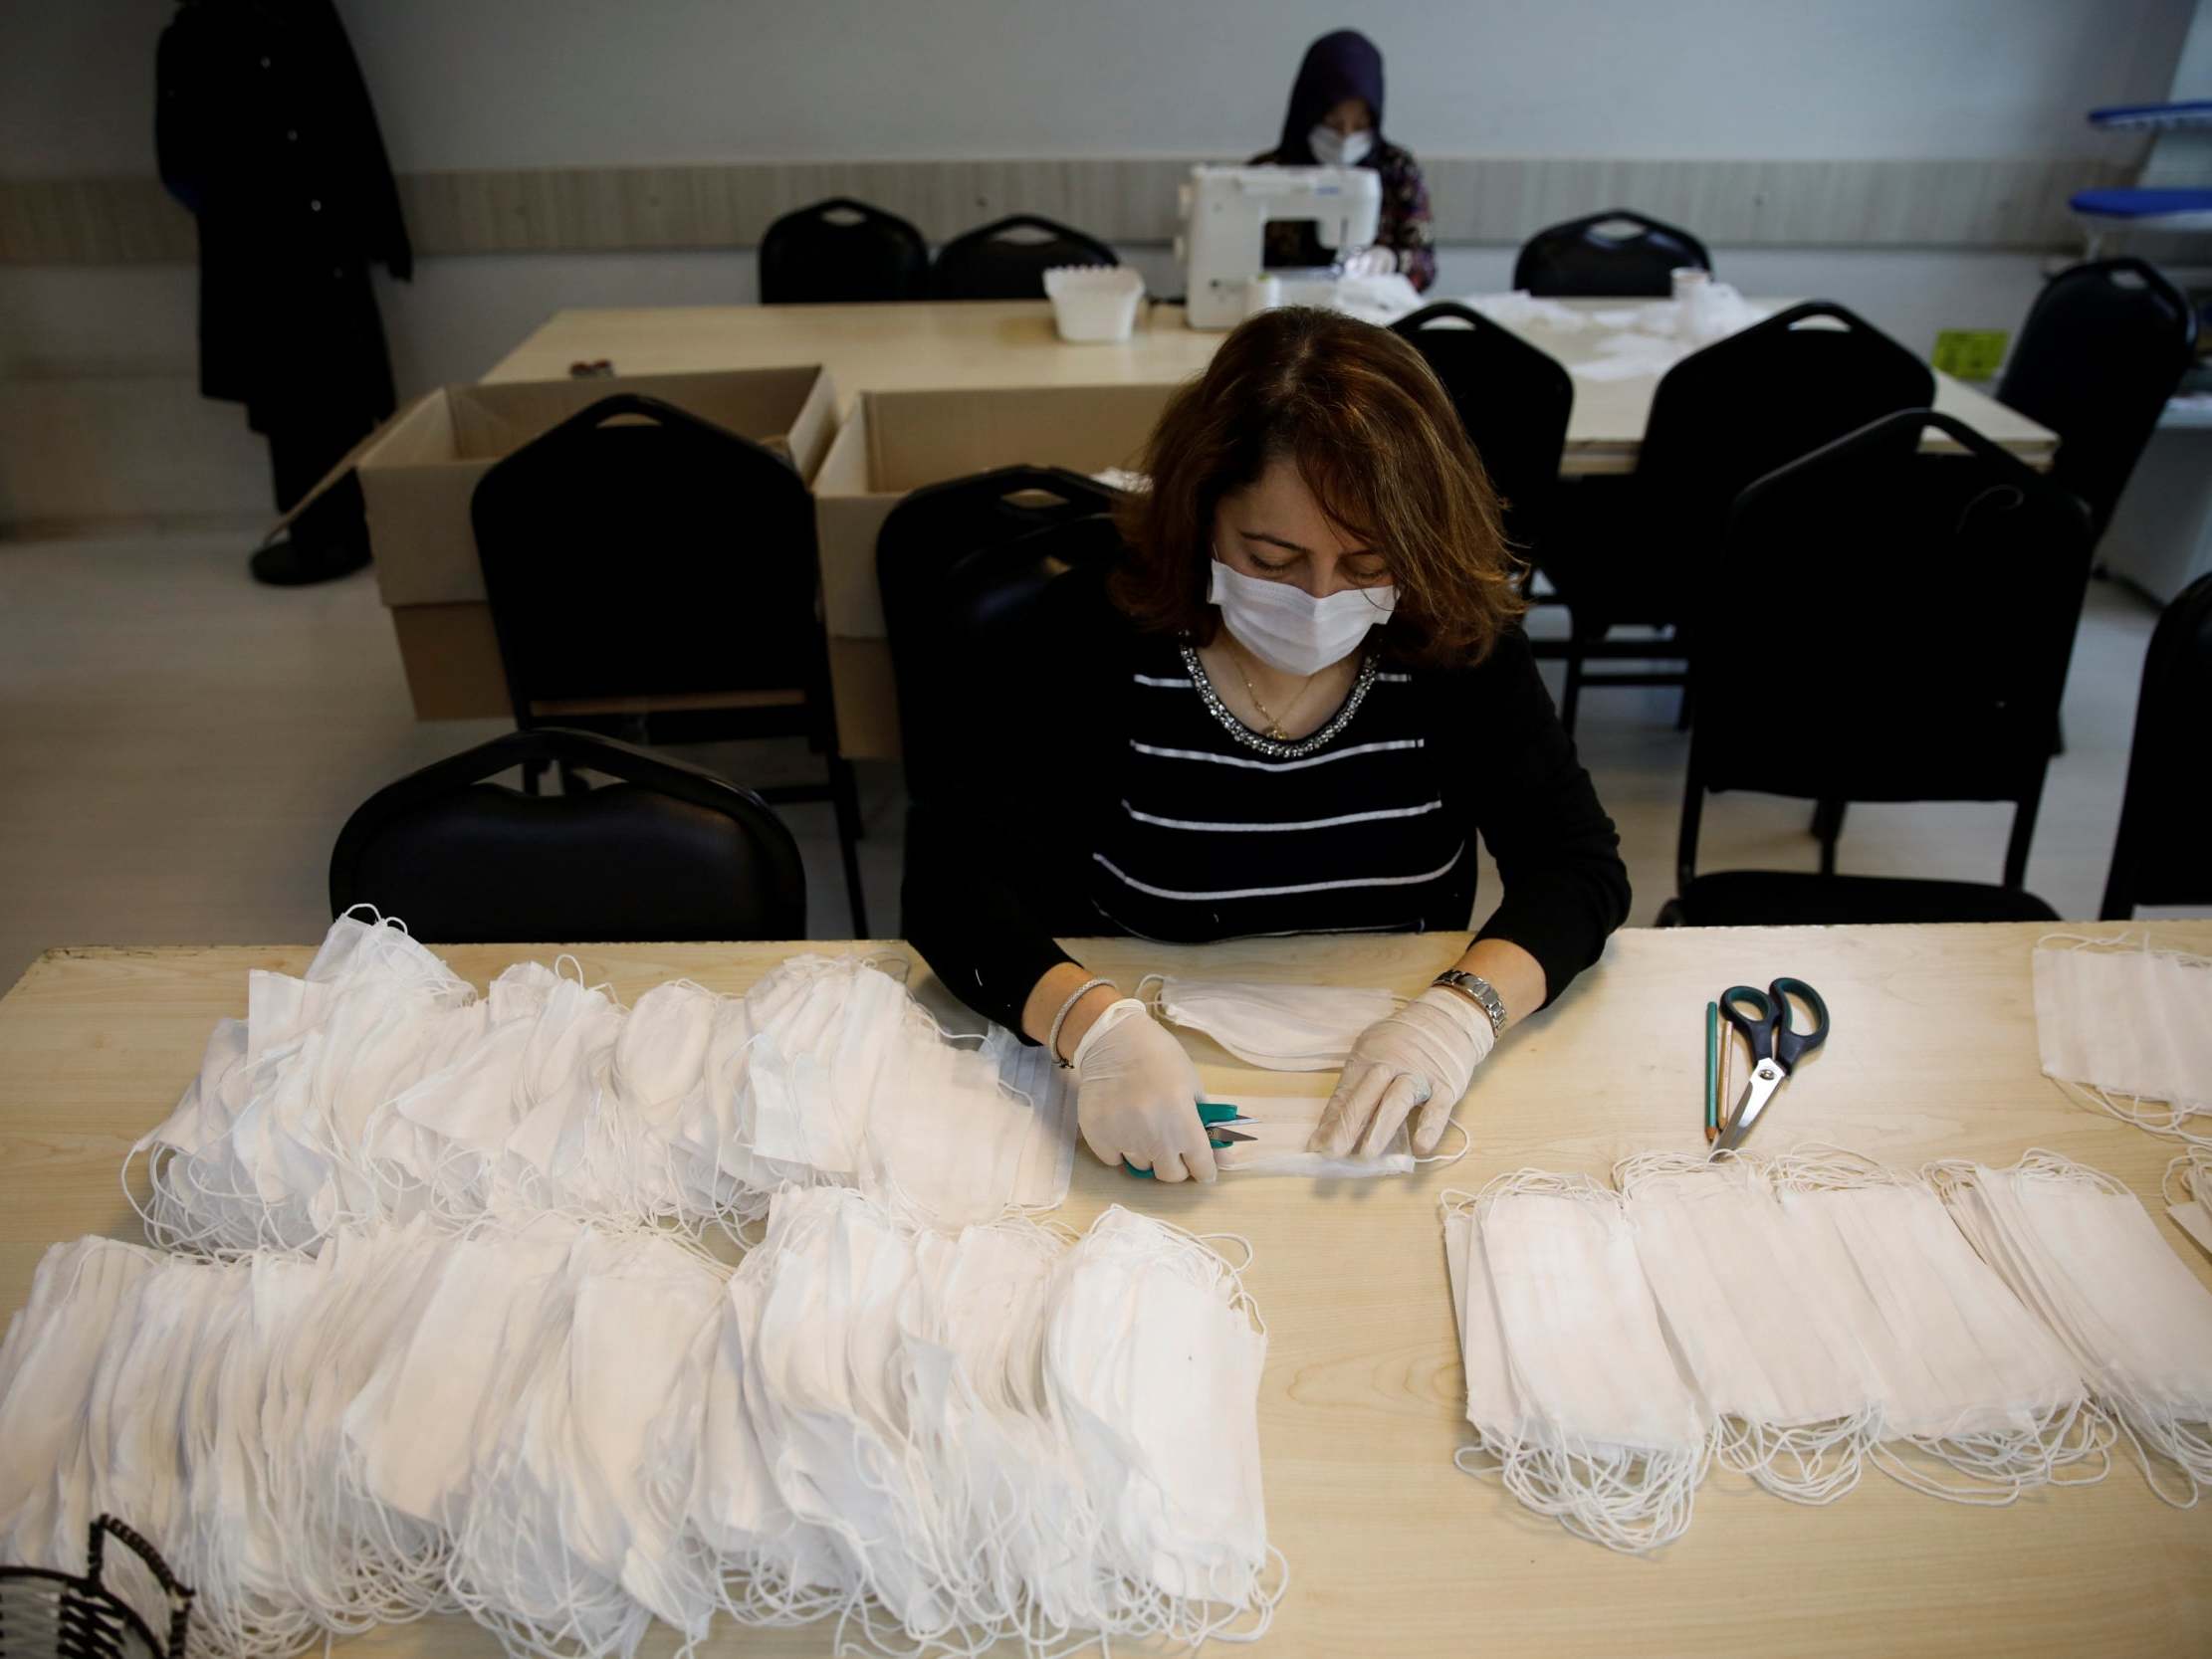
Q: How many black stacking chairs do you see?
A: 12